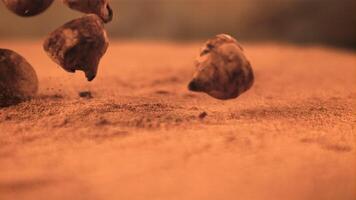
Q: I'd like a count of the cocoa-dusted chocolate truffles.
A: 5